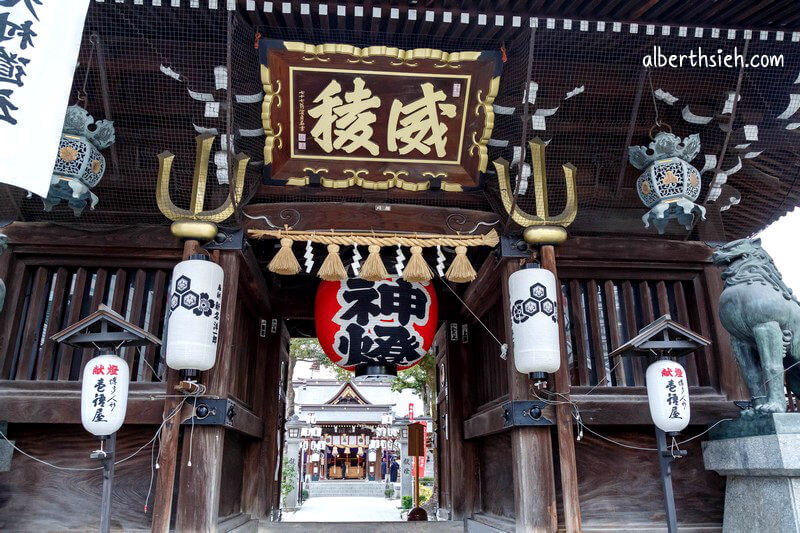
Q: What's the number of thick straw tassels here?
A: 5